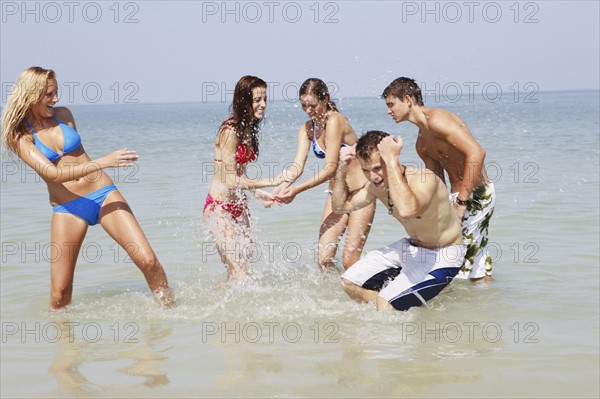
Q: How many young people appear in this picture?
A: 5